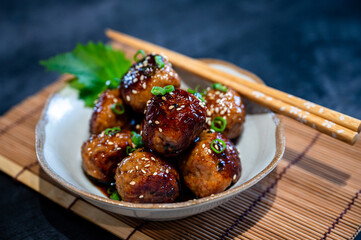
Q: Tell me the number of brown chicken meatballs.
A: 7